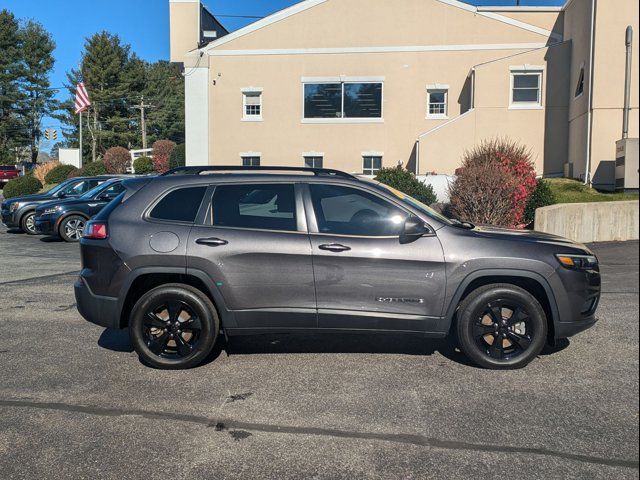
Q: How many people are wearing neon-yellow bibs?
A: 0